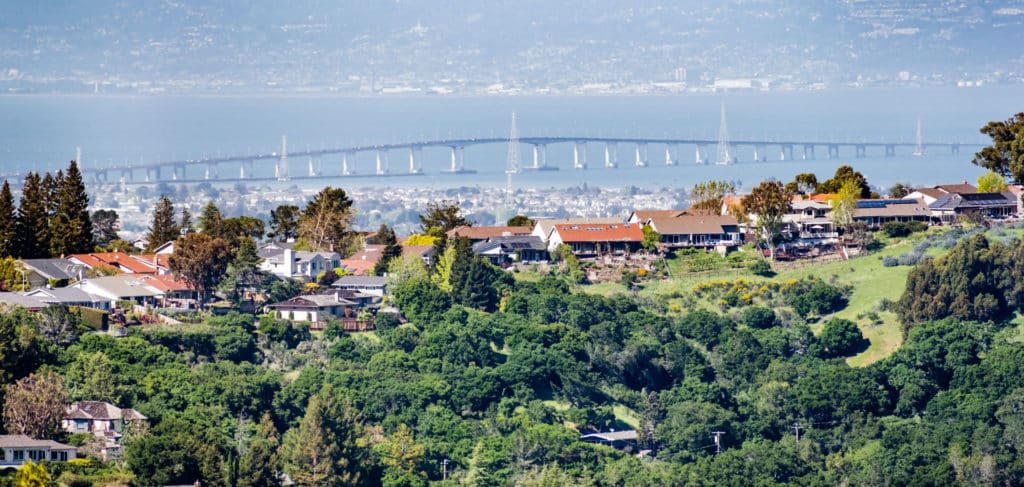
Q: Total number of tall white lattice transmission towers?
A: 5